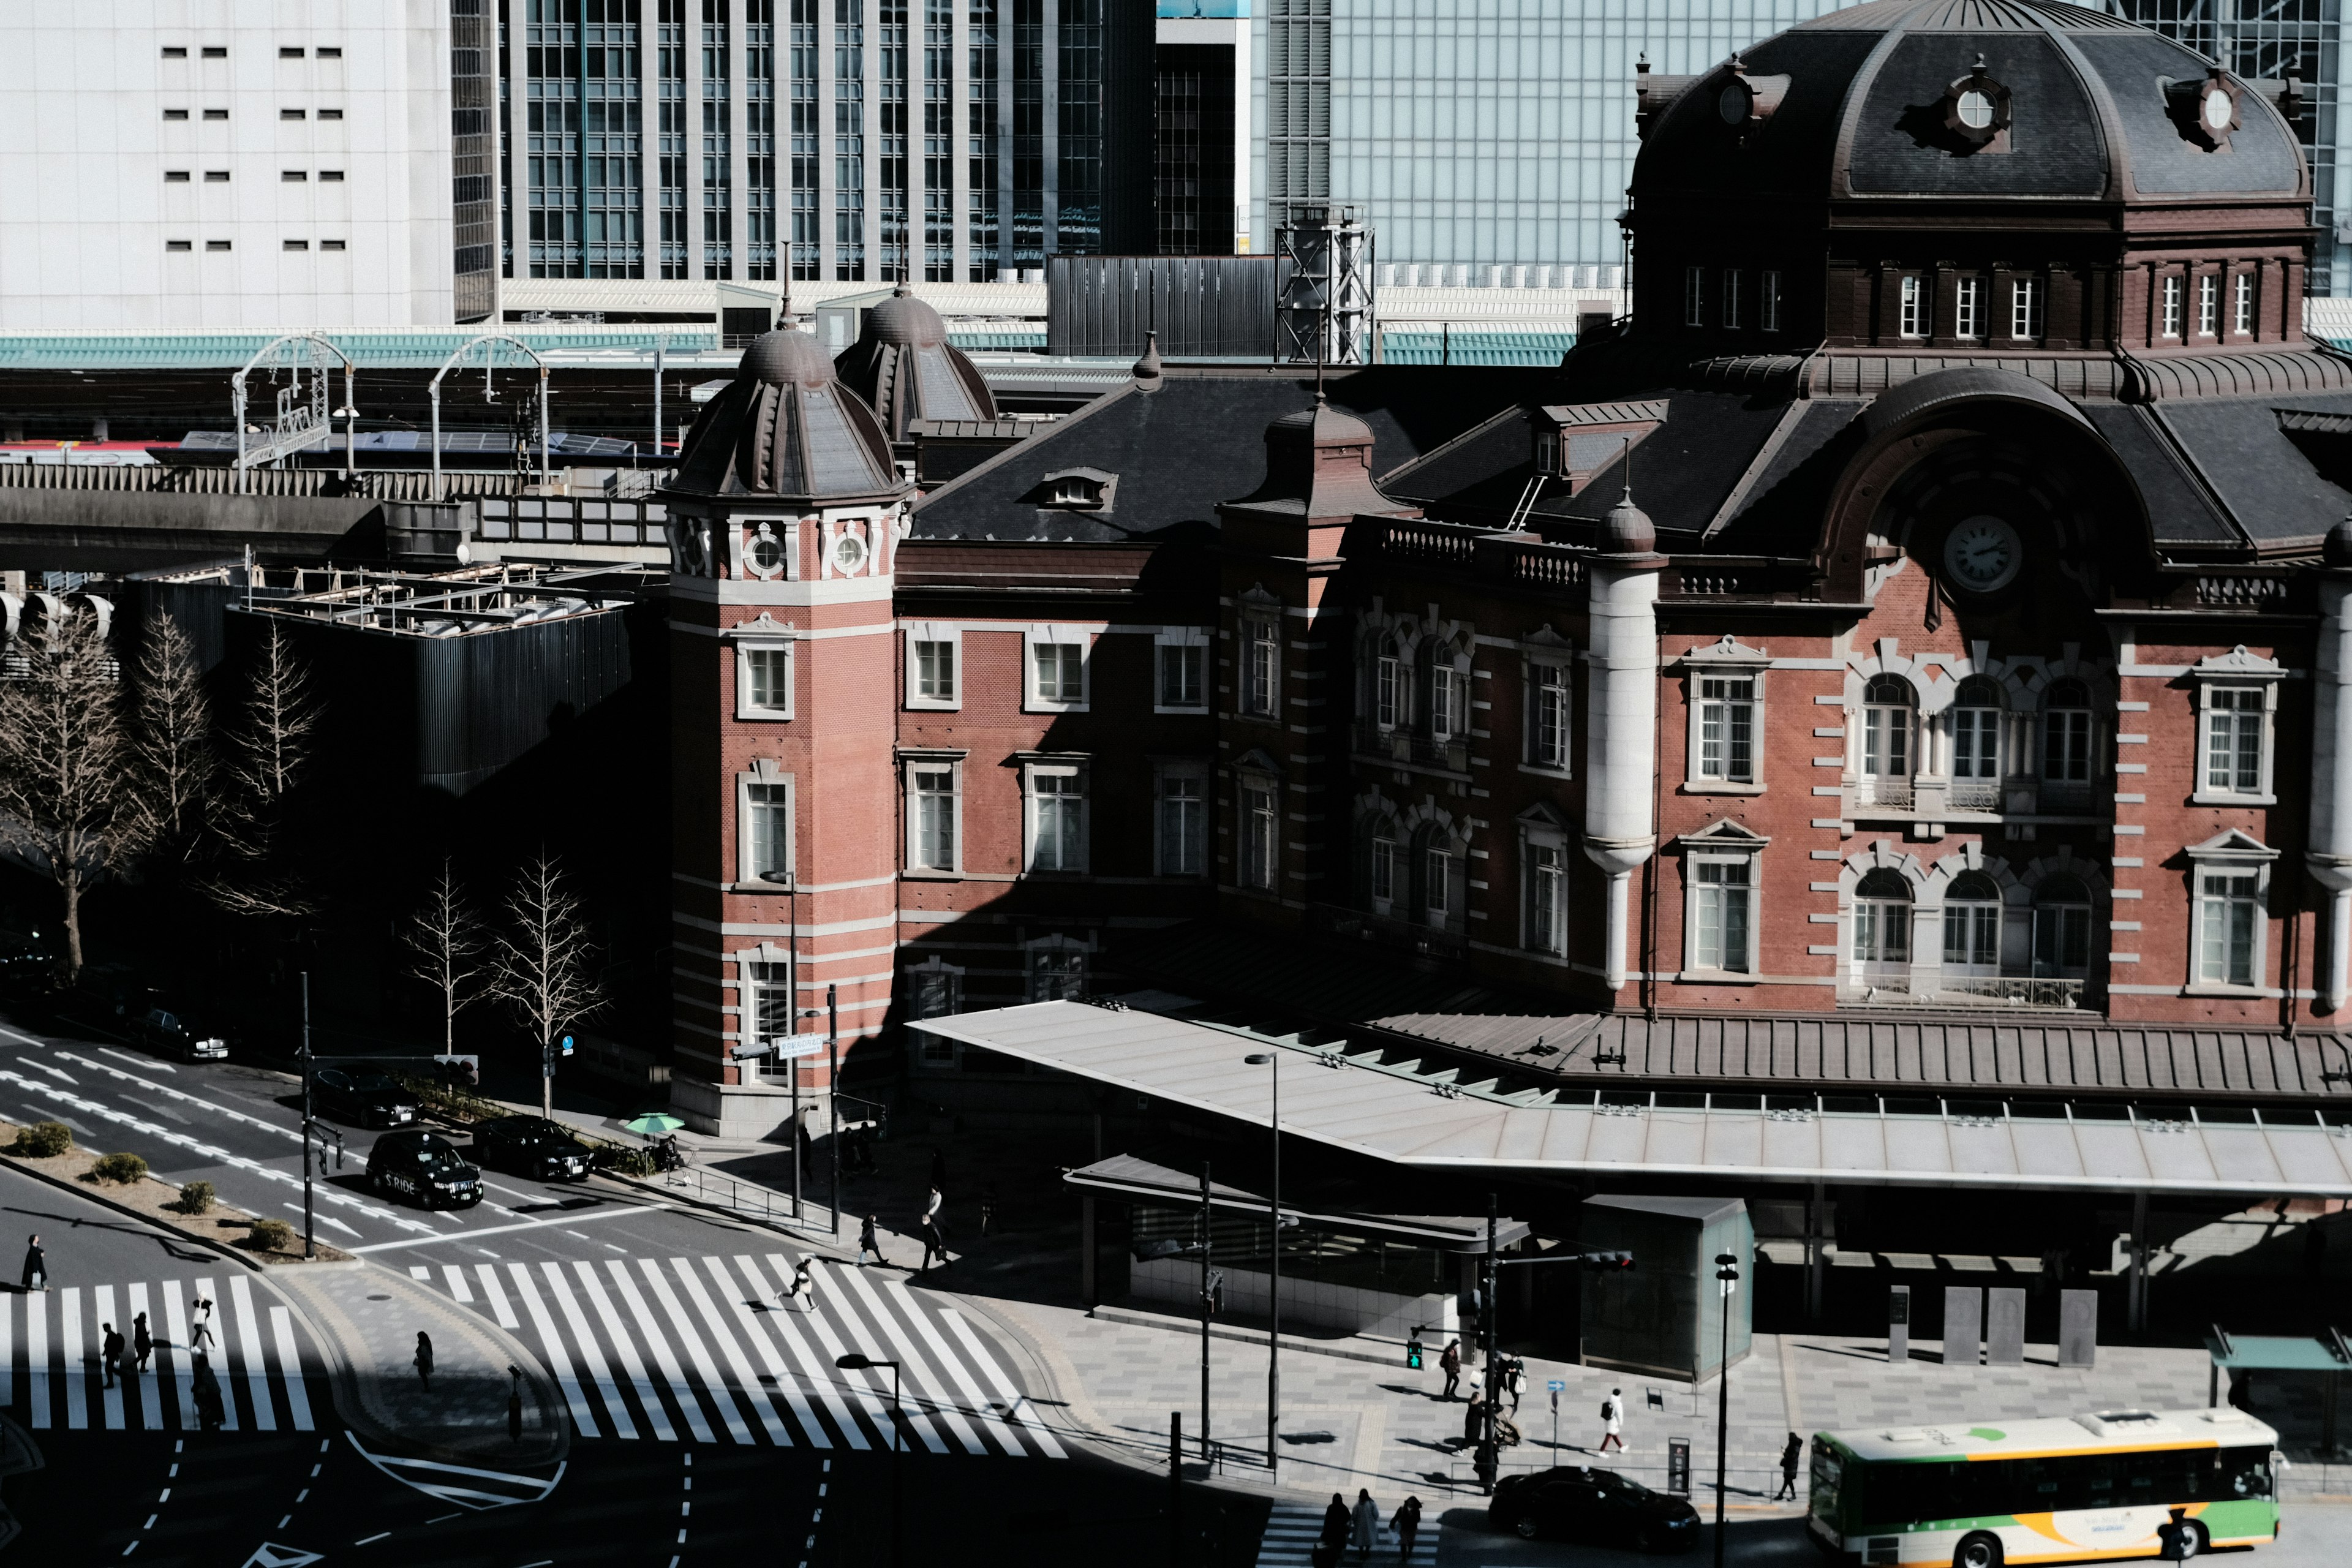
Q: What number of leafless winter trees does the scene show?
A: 5